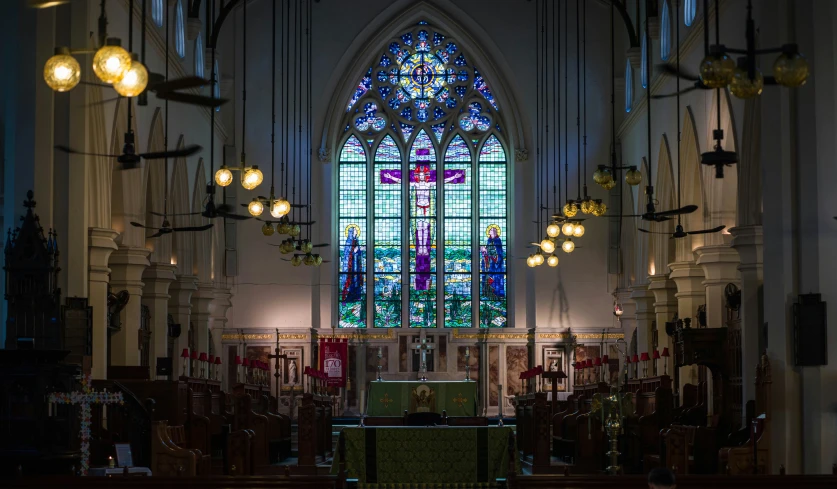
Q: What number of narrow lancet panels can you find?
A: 5